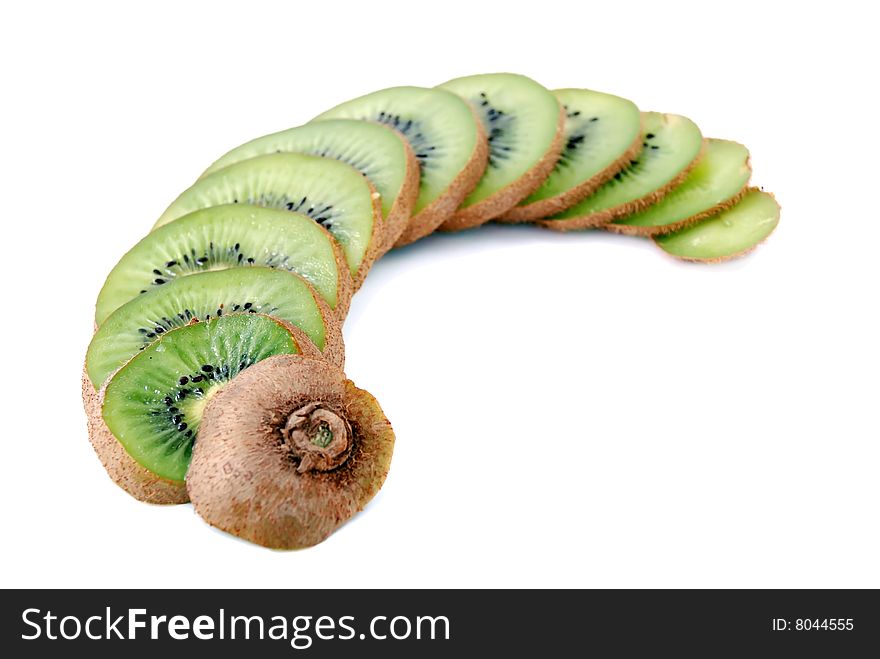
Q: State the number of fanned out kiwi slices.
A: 12